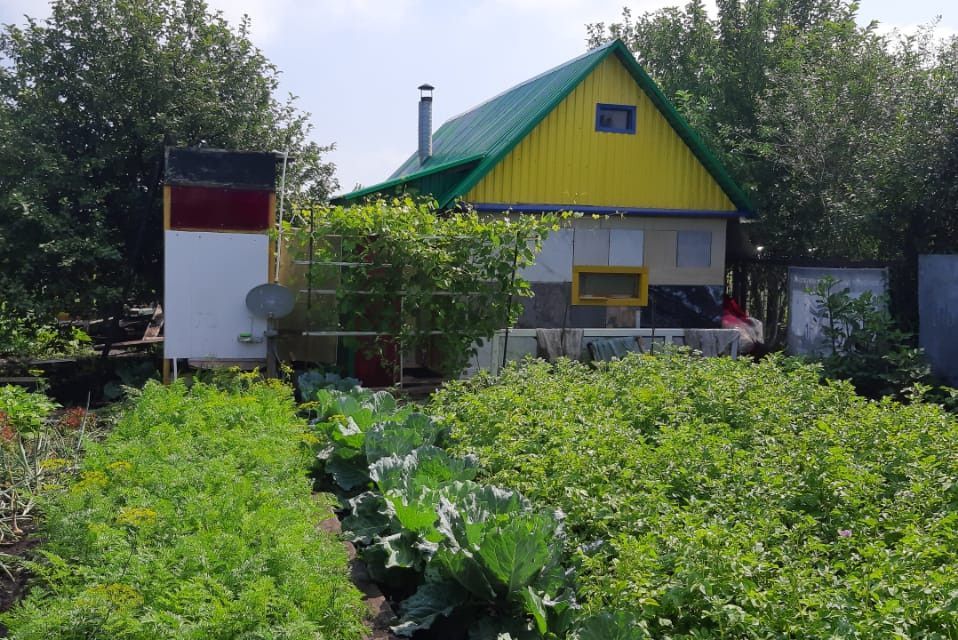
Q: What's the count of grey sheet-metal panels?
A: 2